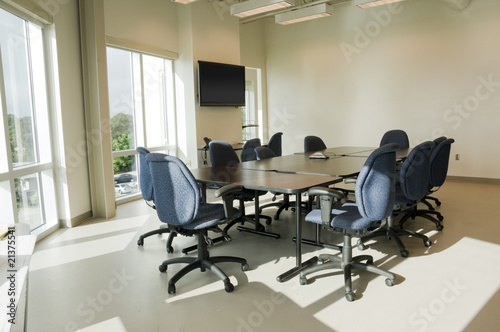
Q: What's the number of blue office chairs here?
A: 12